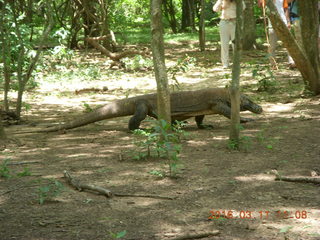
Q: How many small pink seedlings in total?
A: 0